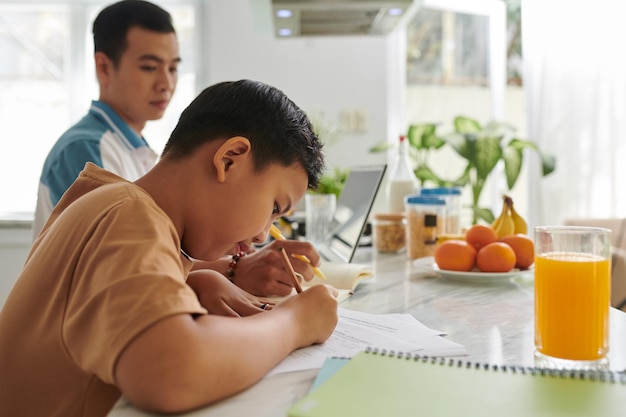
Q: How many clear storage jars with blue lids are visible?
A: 2